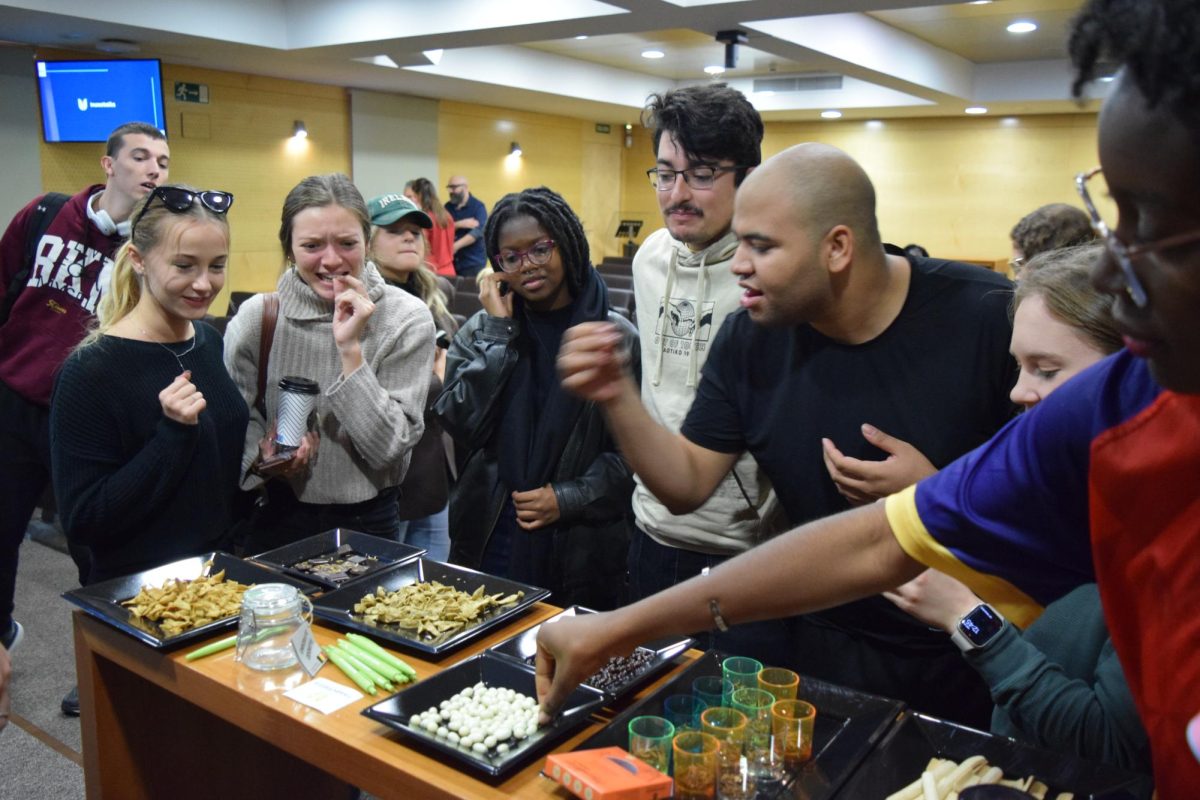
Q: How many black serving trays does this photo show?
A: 7